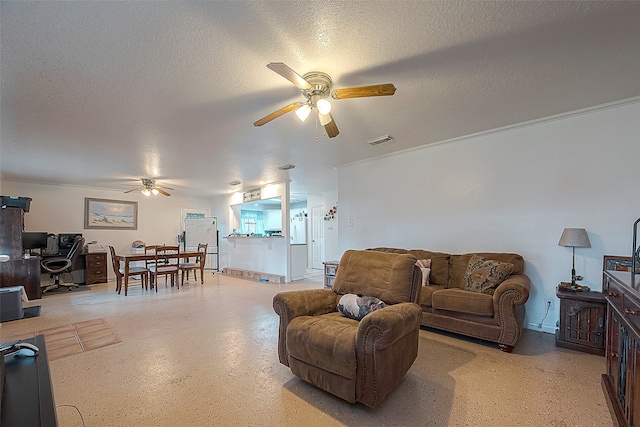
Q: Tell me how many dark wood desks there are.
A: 1